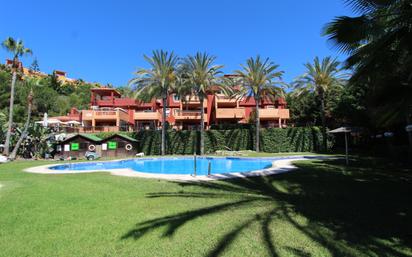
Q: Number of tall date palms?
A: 4